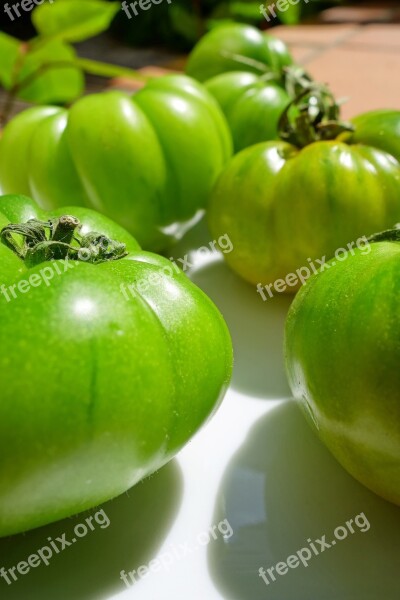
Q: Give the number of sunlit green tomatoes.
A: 7